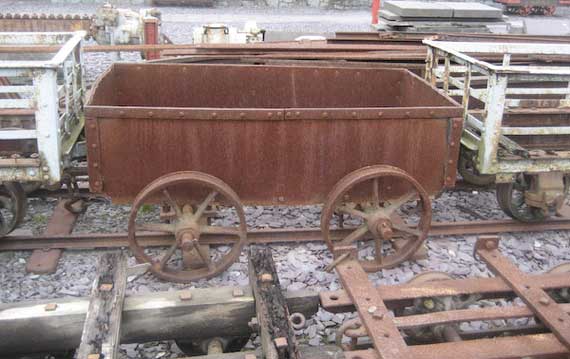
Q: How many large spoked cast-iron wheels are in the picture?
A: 2